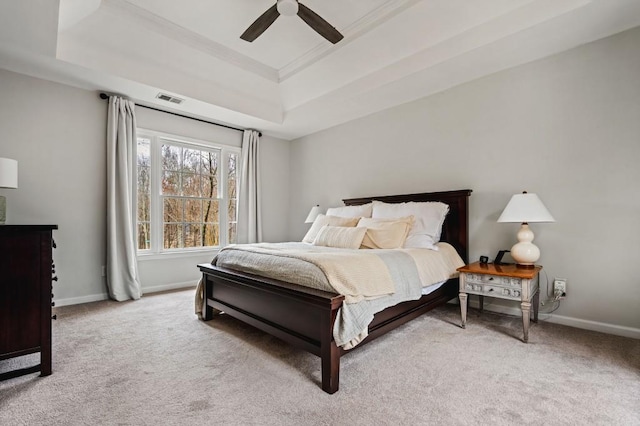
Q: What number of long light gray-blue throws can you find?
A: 1